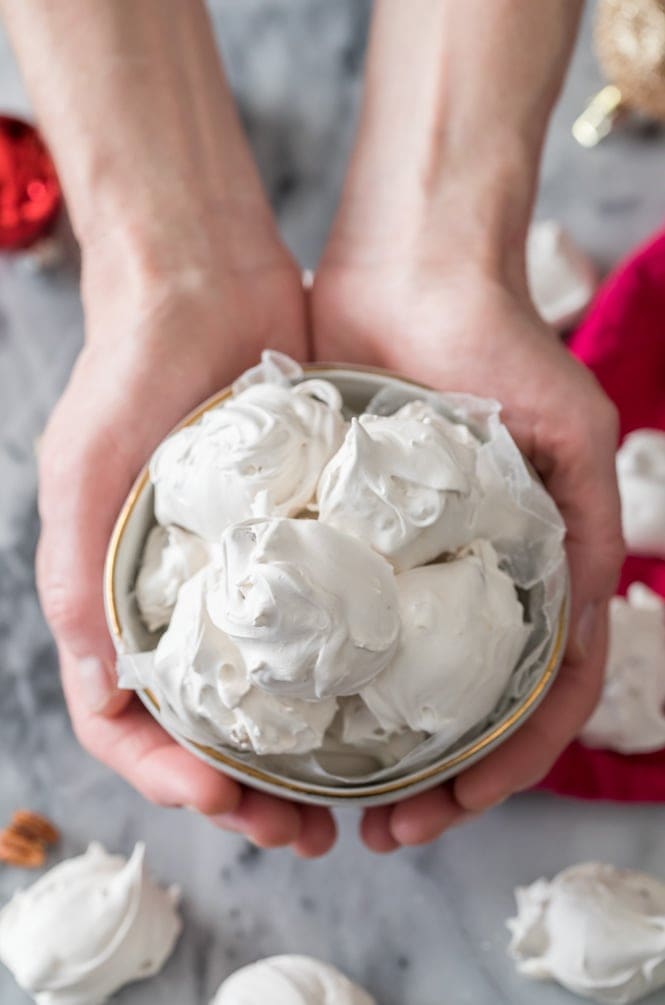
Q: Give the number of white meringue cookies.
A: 12